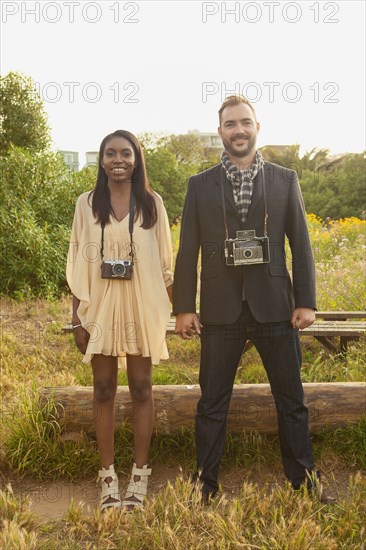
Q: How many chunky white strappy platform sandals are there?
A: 2